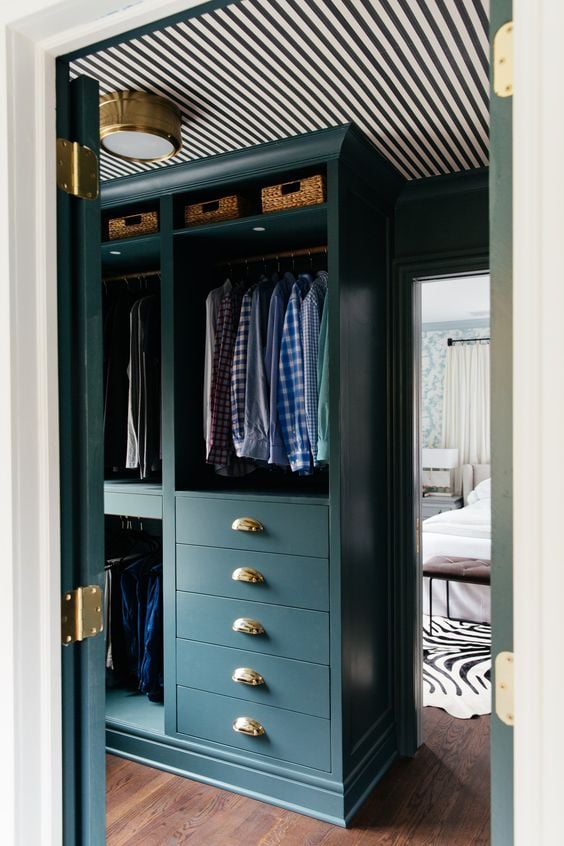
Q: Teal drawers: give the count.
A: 5